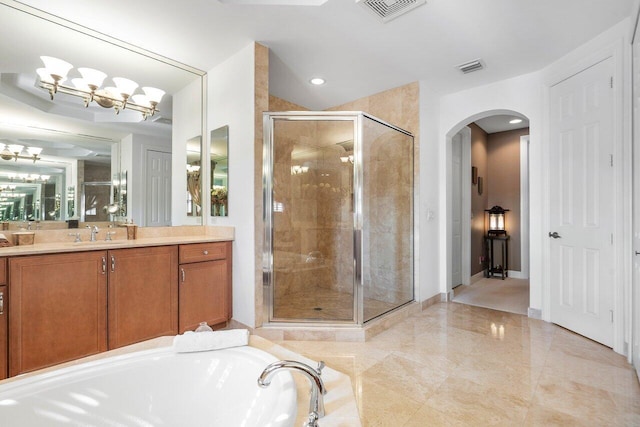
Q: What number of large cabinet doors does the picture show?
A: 2